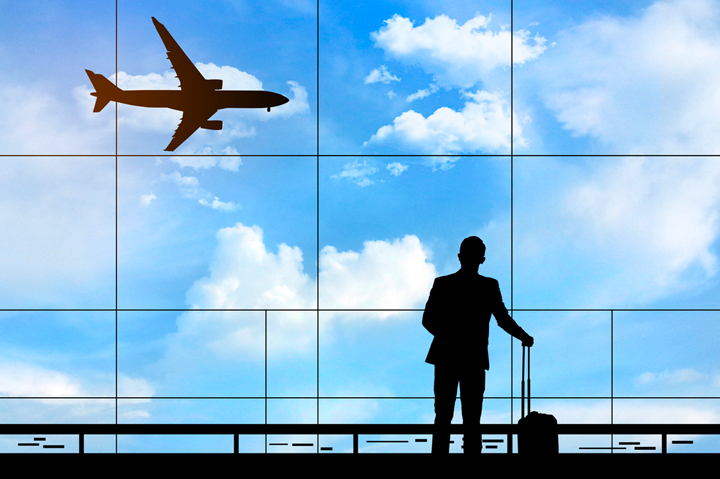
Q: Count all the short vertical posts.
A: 5